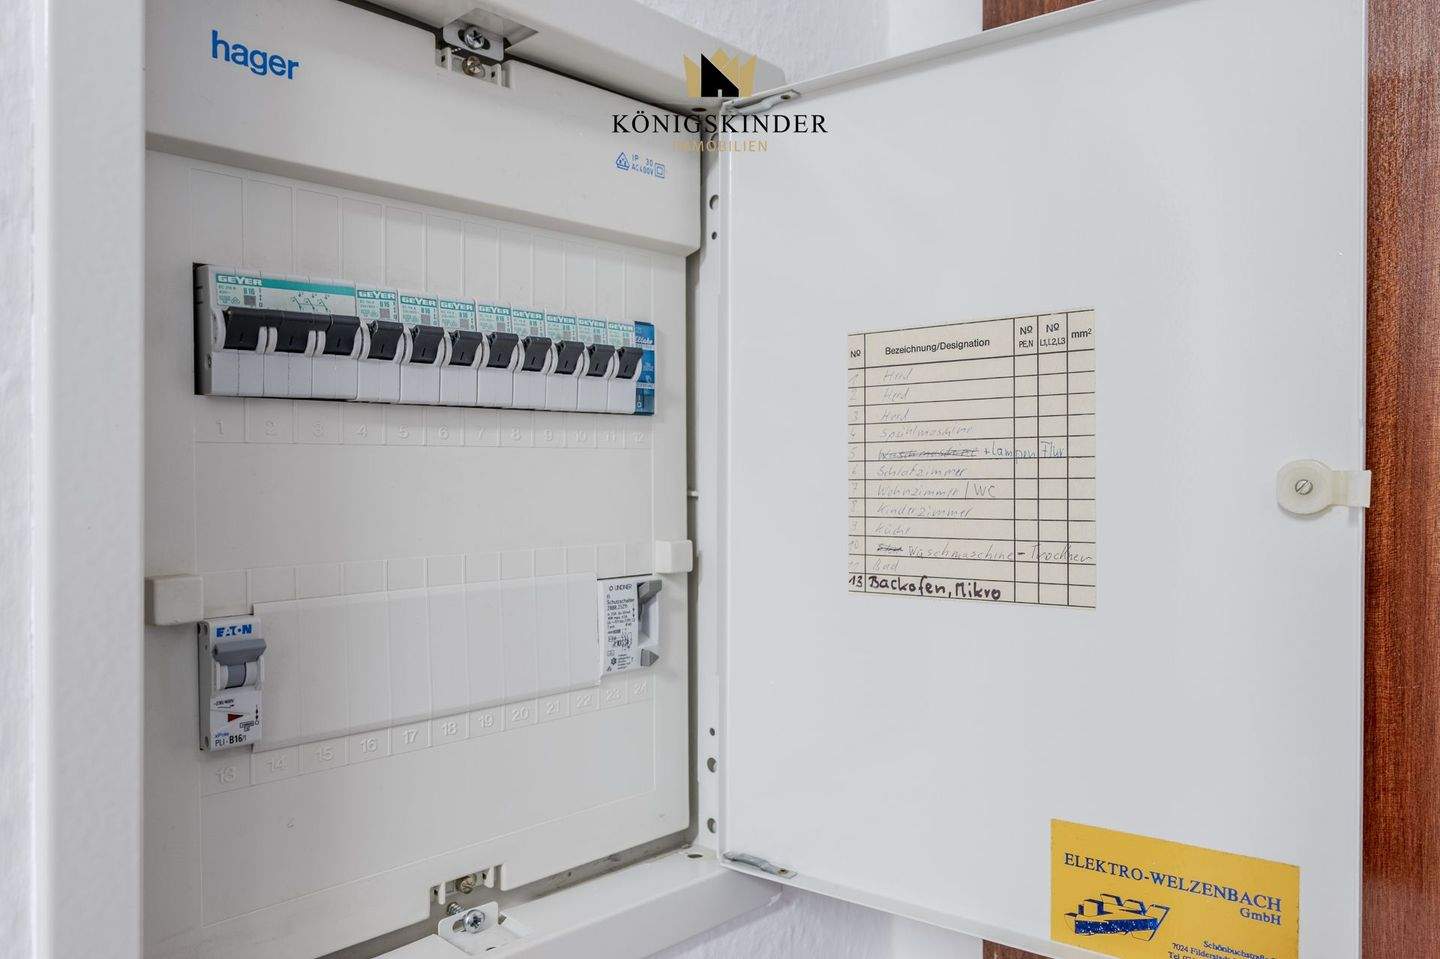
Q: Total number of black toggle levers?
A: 11